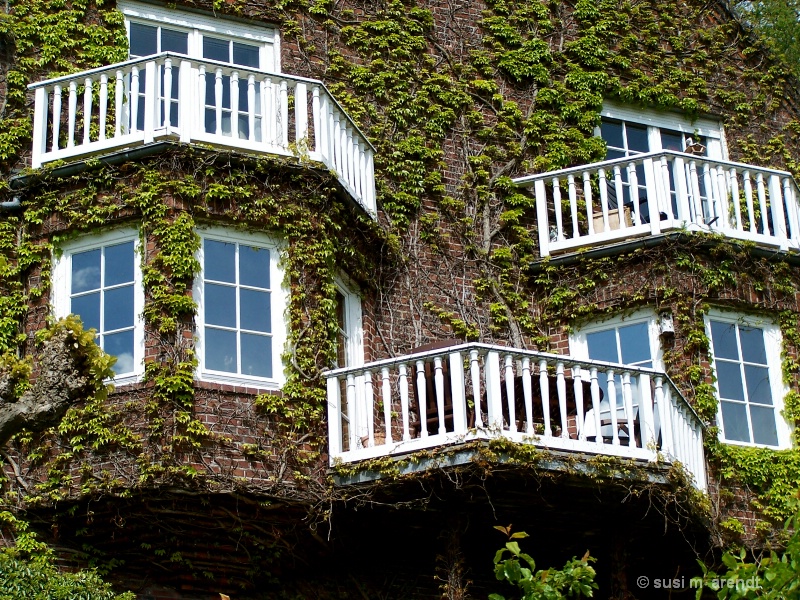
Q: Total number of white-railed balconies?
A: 3